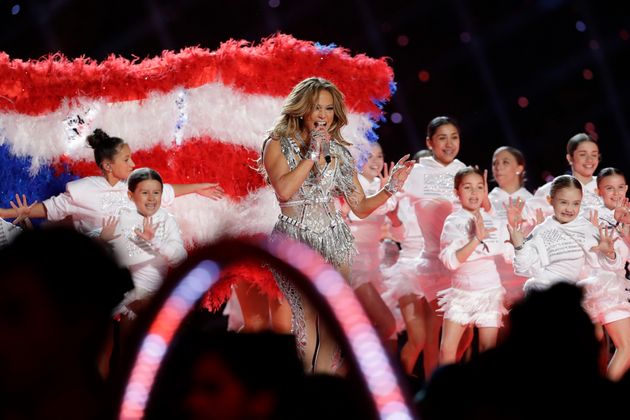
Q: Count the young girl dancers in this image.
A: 9